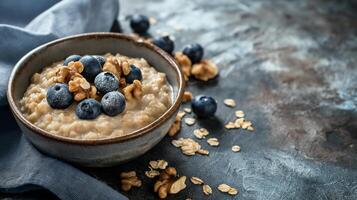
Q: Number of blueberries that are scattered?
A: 4